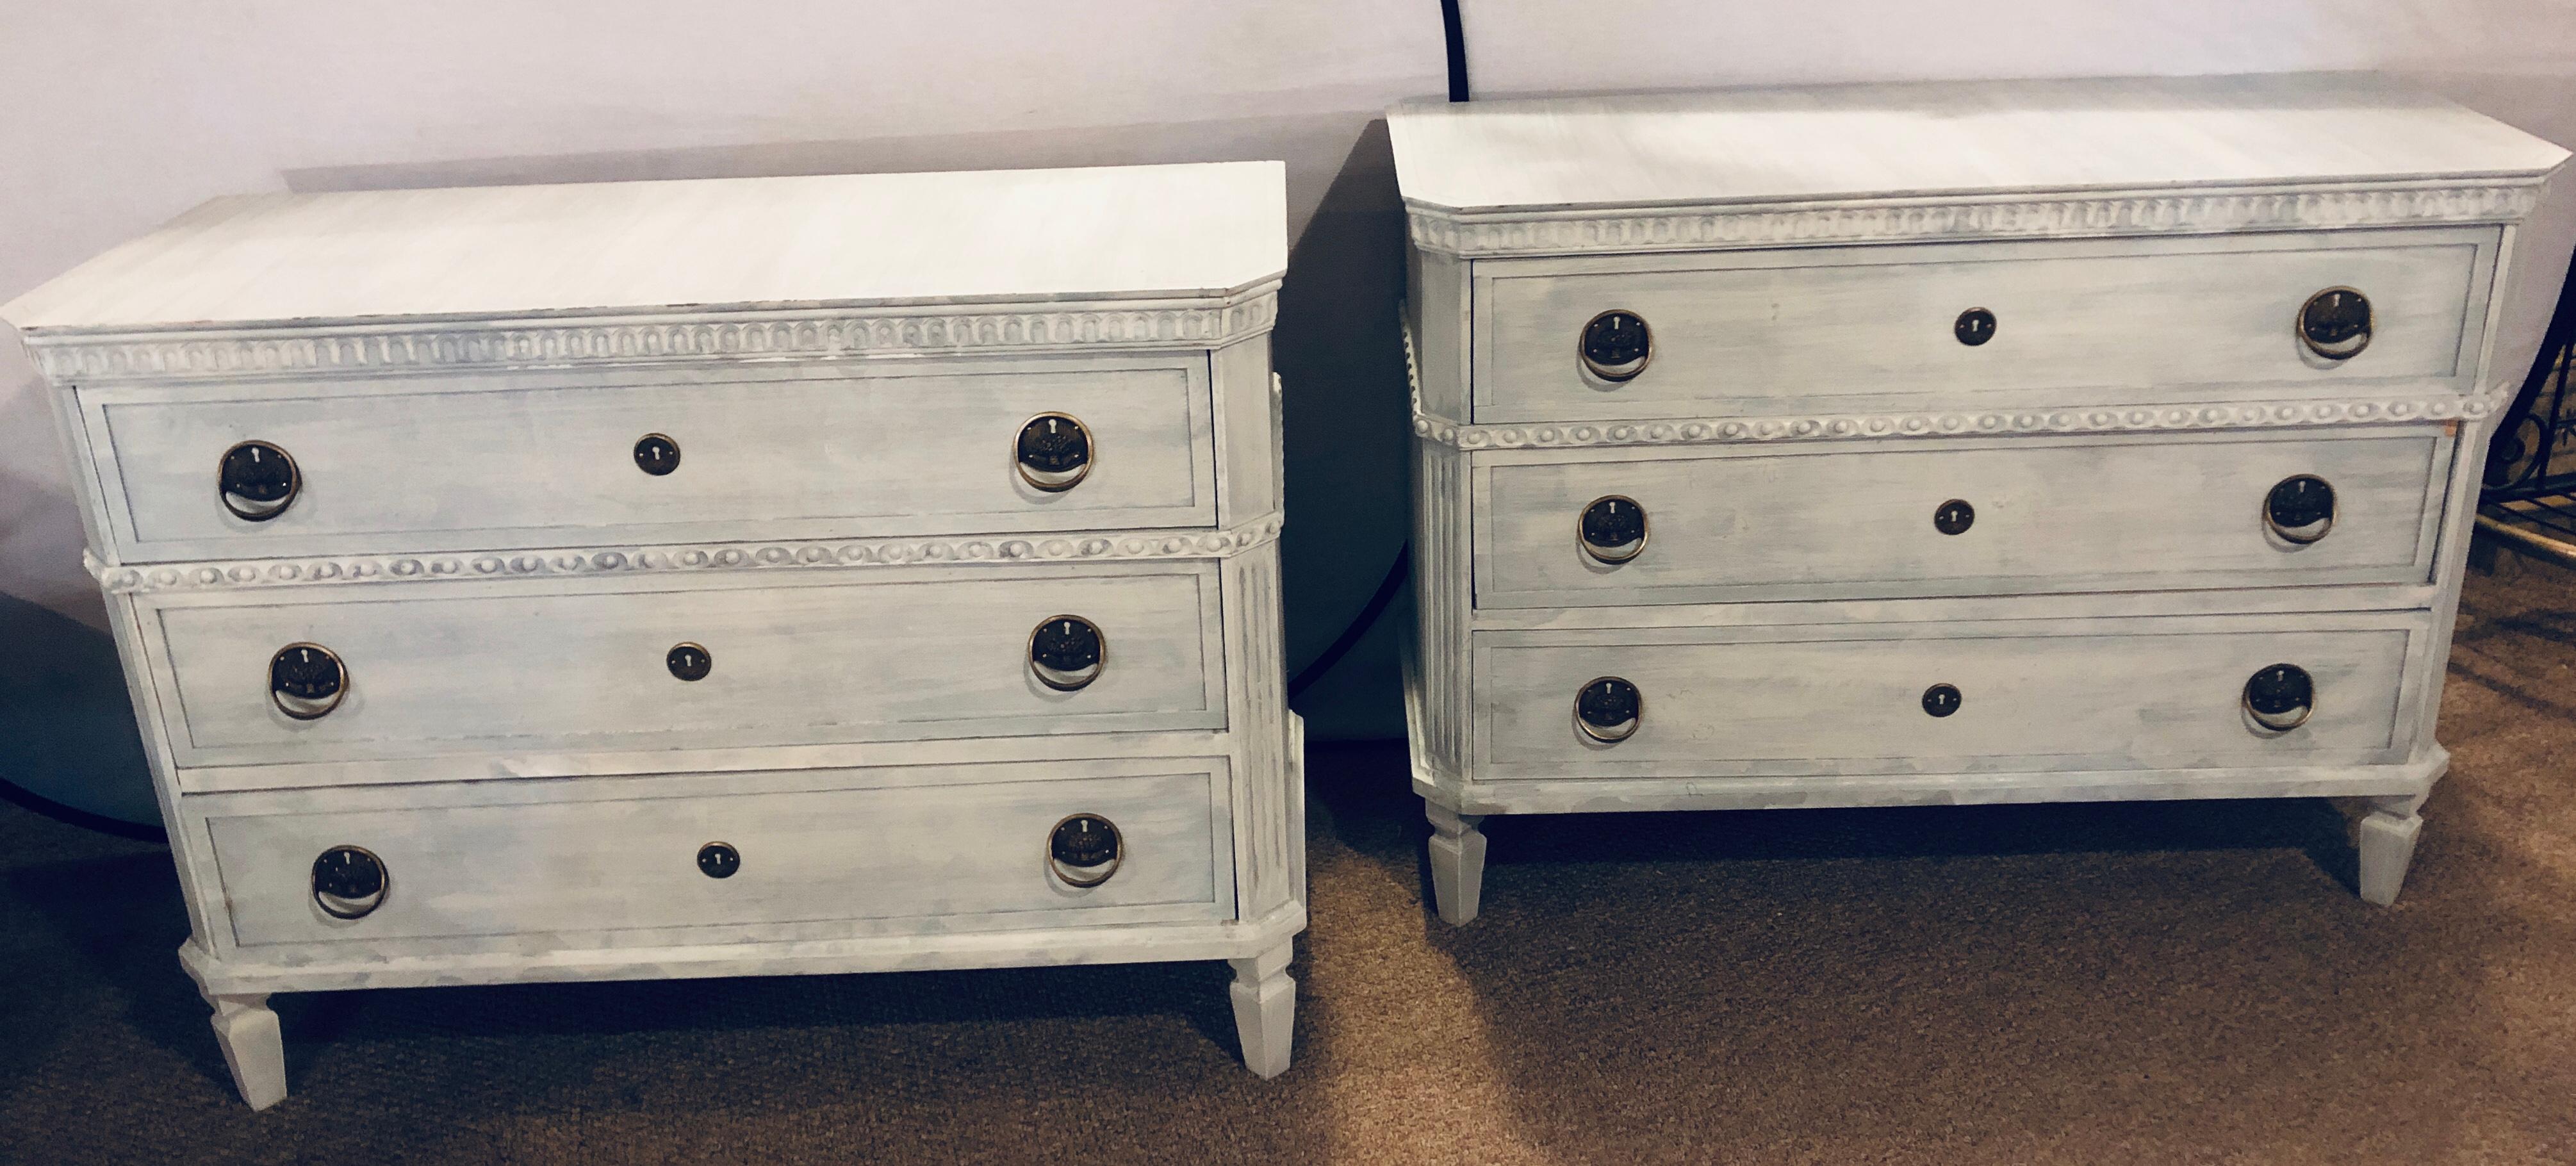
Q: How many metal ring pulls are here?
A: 12